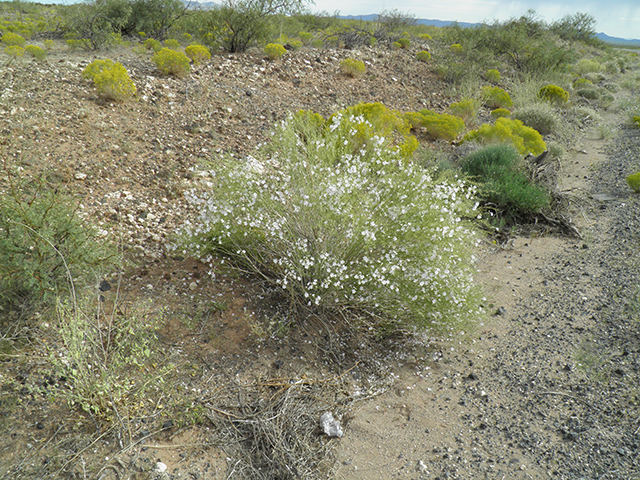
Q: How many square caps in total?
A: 0